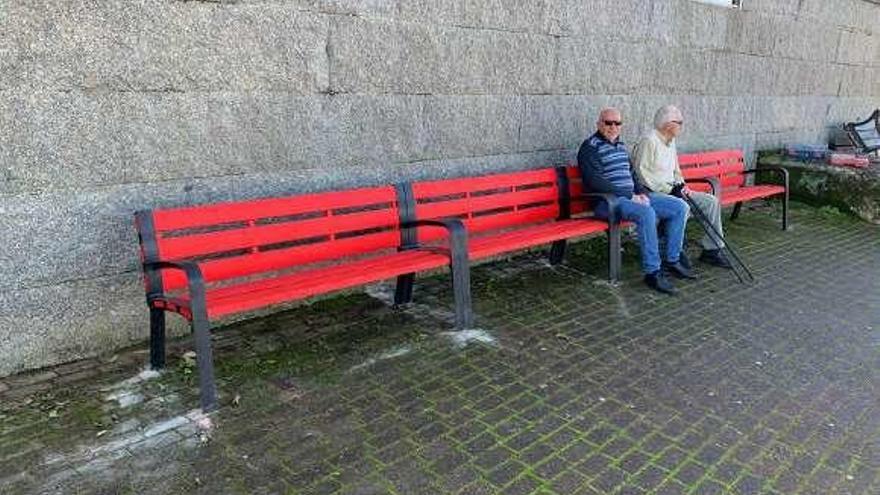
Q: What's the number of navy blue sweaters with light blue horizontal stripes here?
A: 1